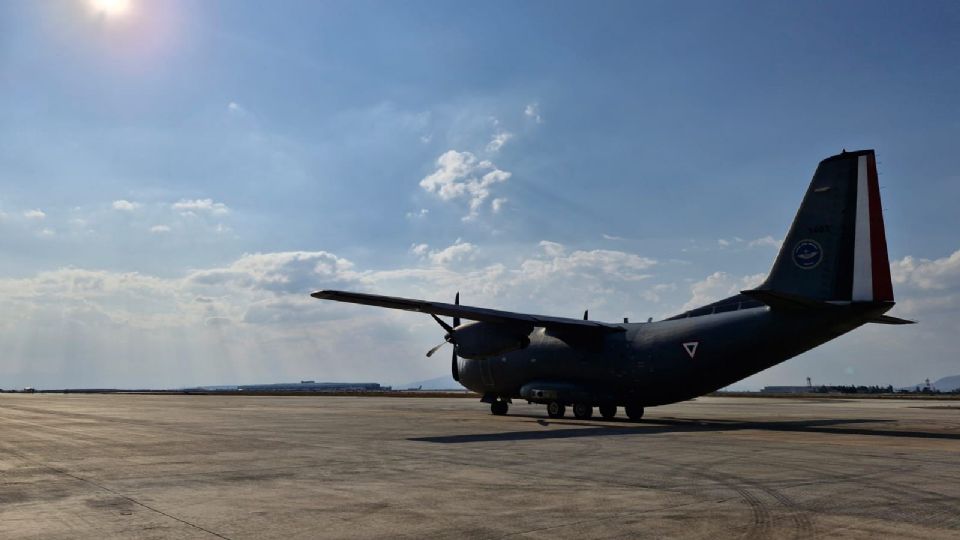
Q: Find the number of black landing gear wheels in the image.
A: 5